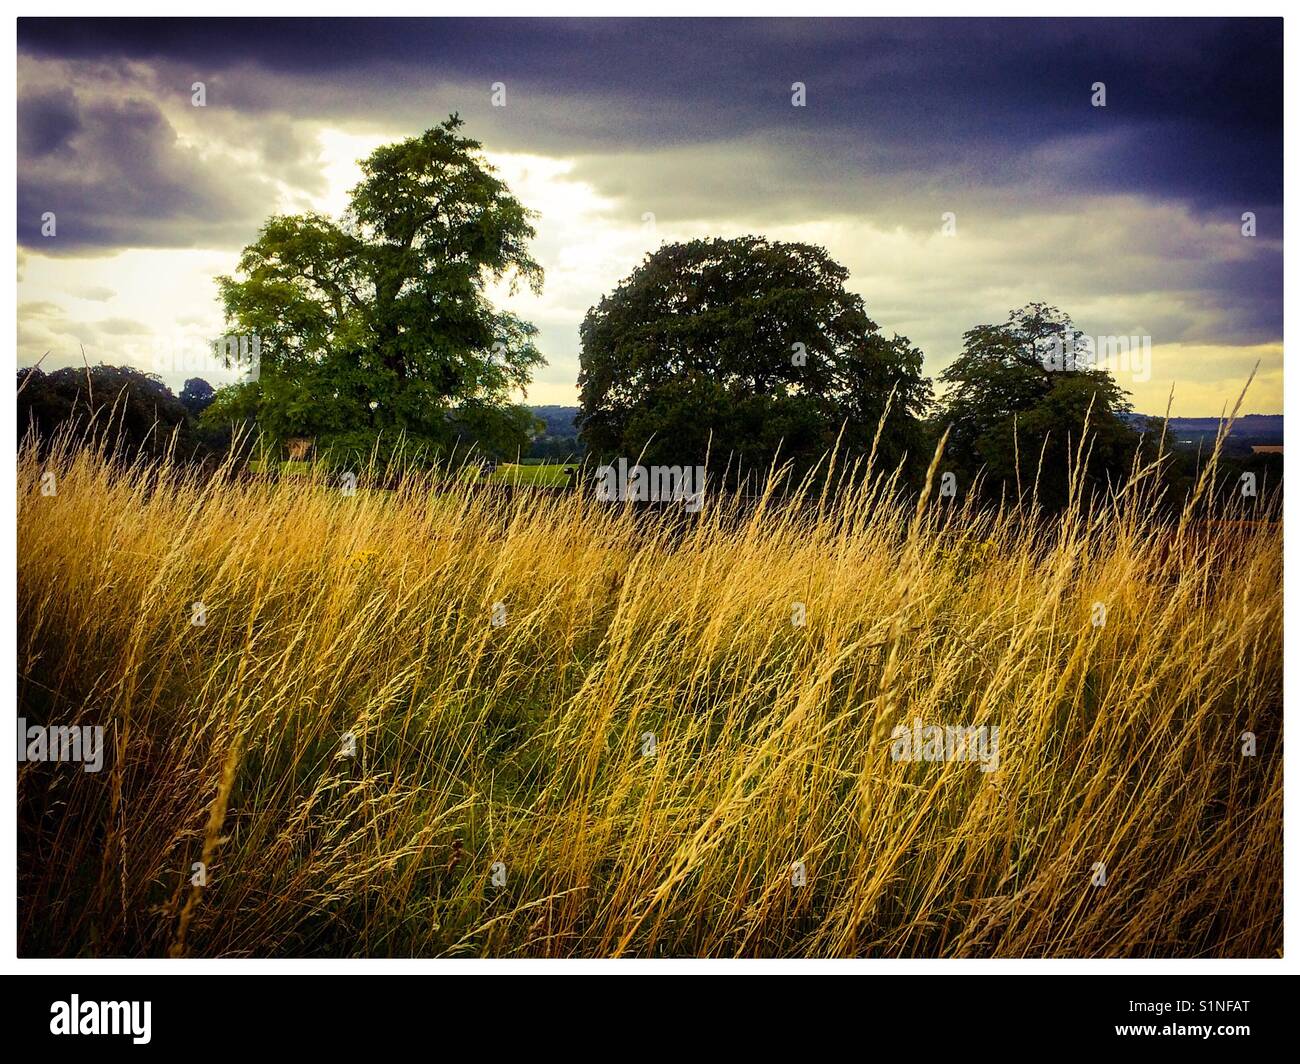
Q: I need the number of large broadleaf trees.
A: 3